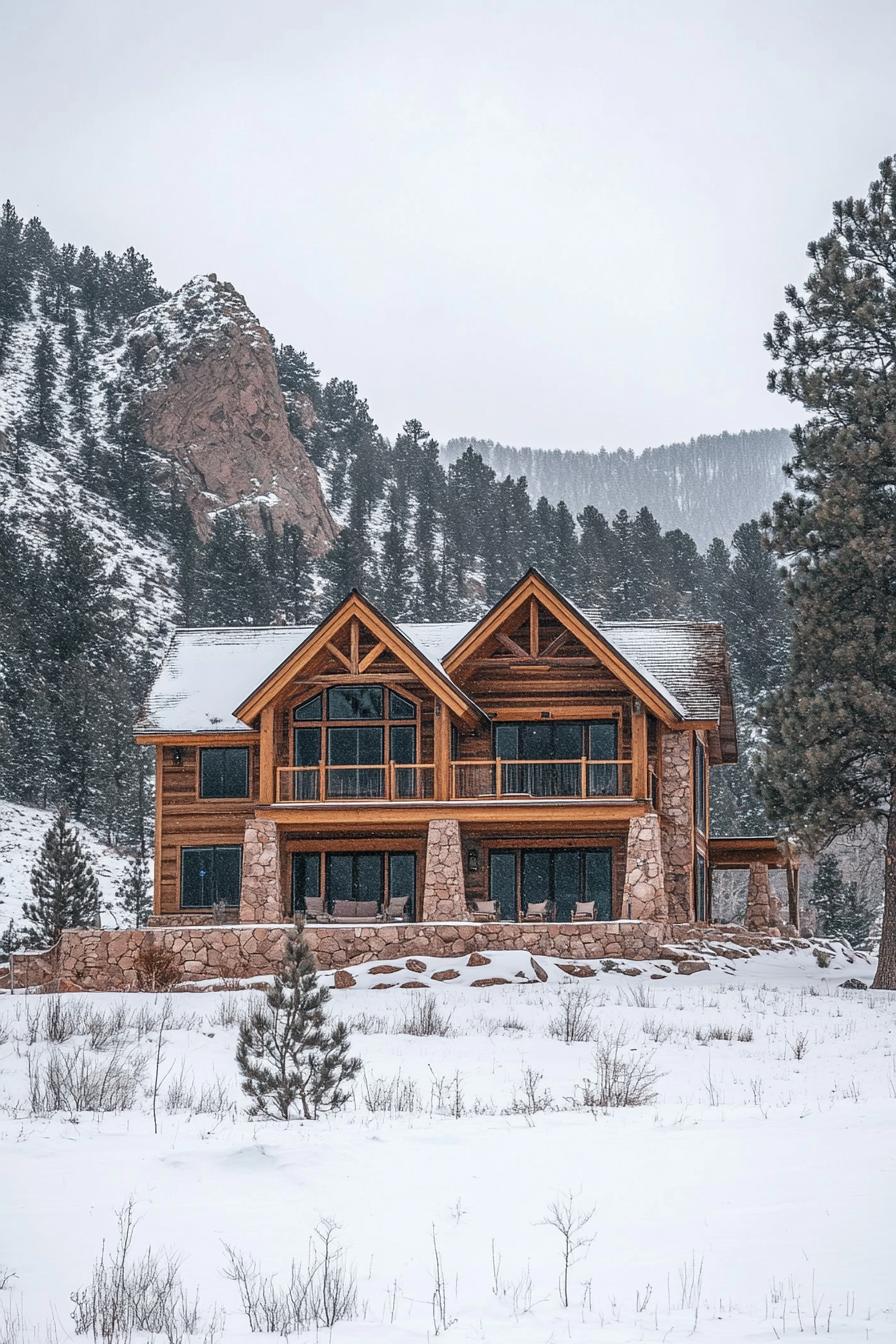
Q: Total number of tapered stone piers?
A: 4